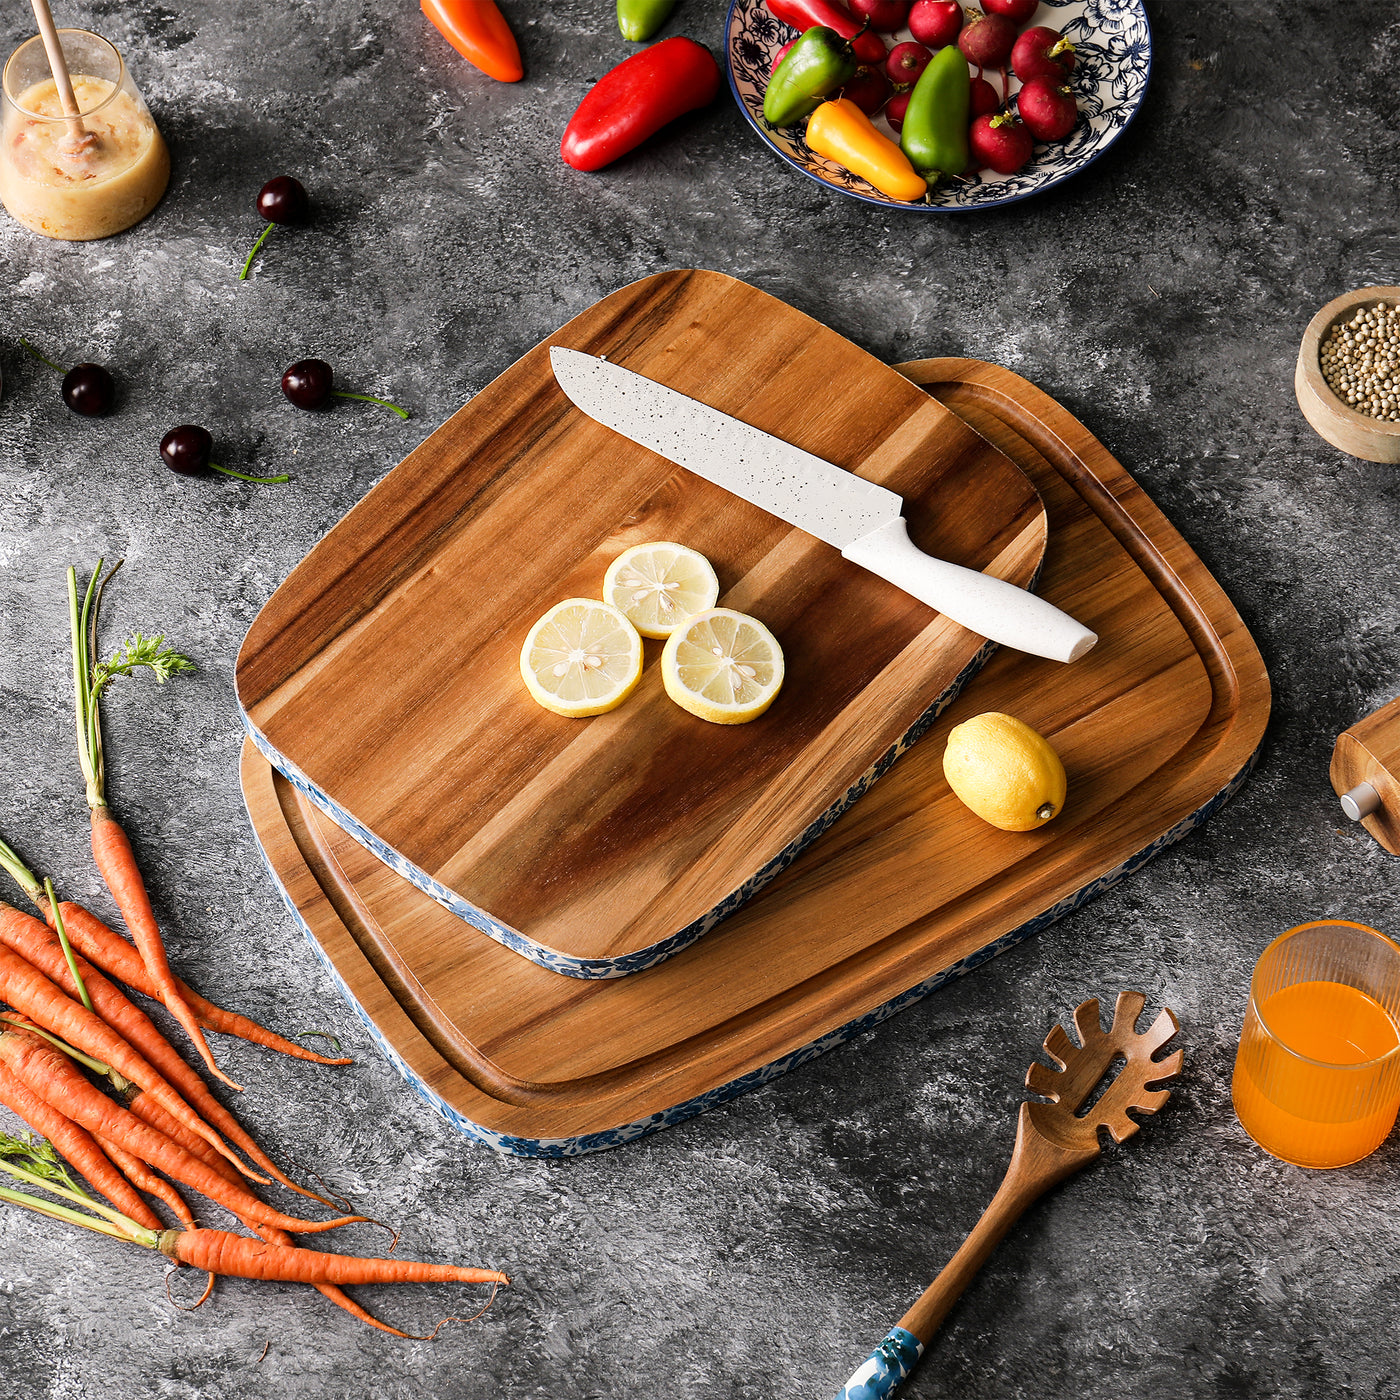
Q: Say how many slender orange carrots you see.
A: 9